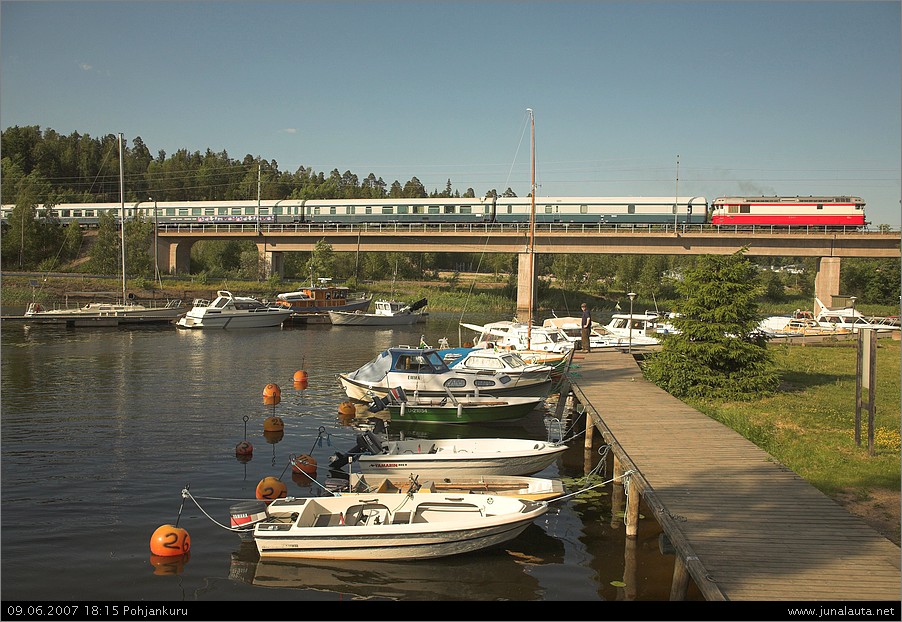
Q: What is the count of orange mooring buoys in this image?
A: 8